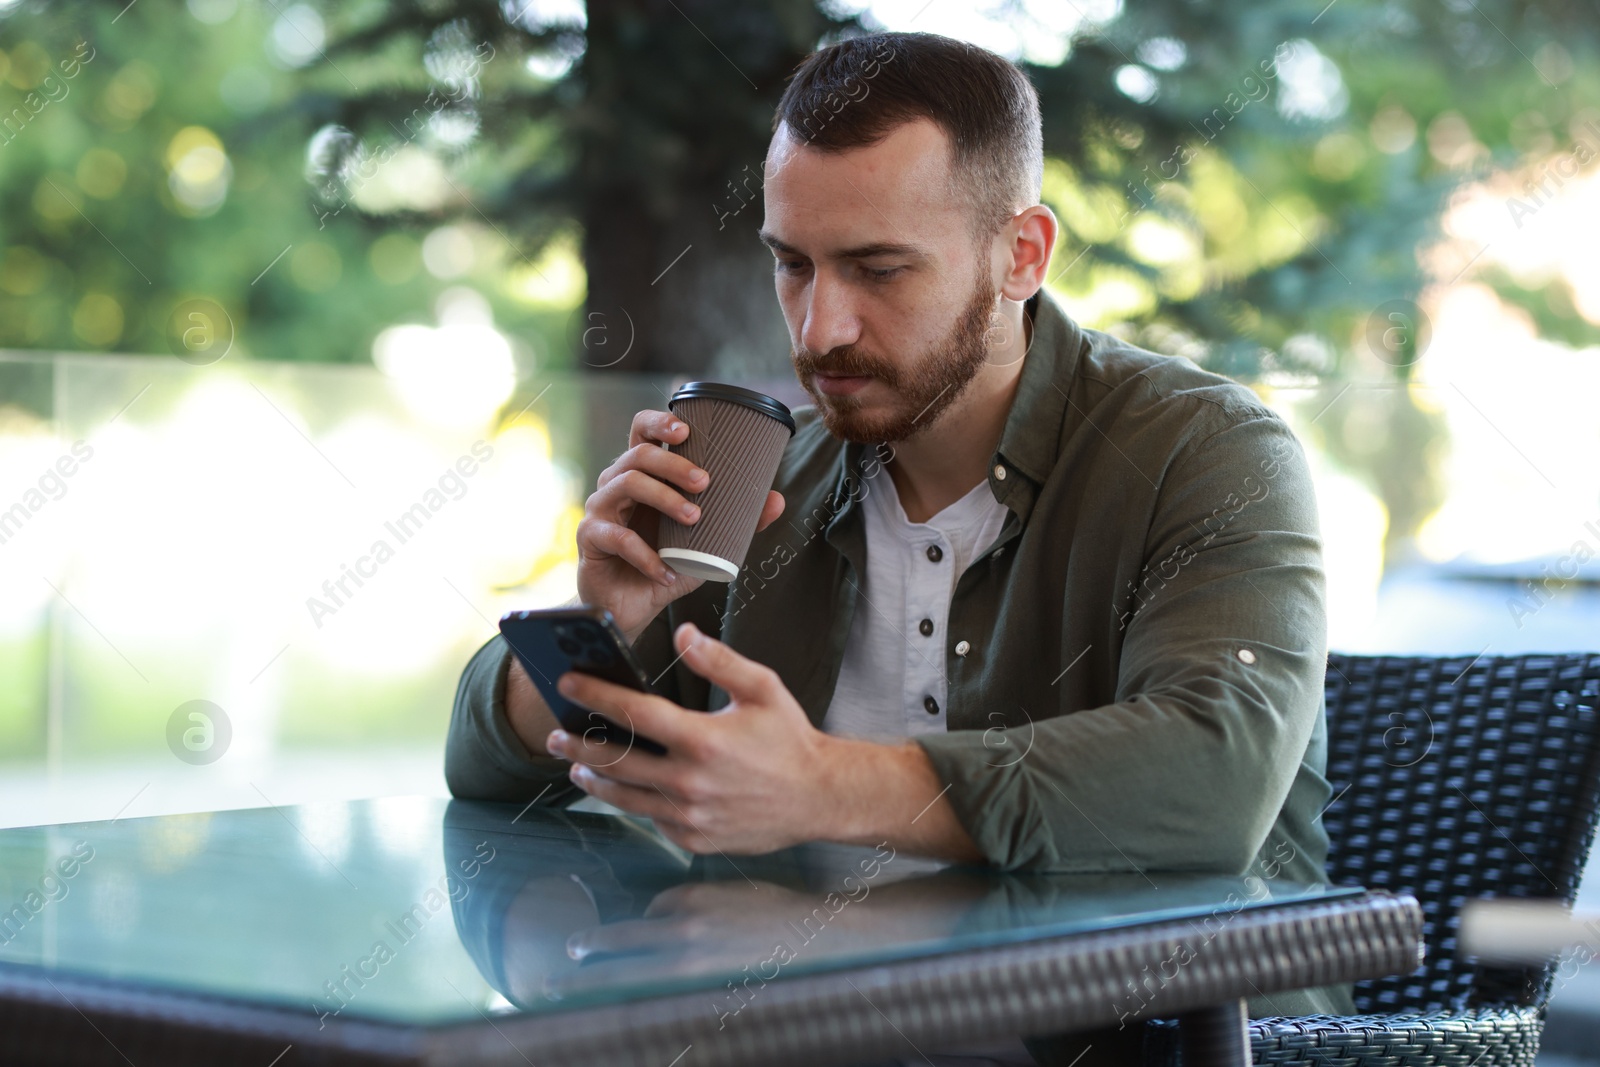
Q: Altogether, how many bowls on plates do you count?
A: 0